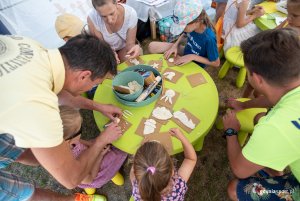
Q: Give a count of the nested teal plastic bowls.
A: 2